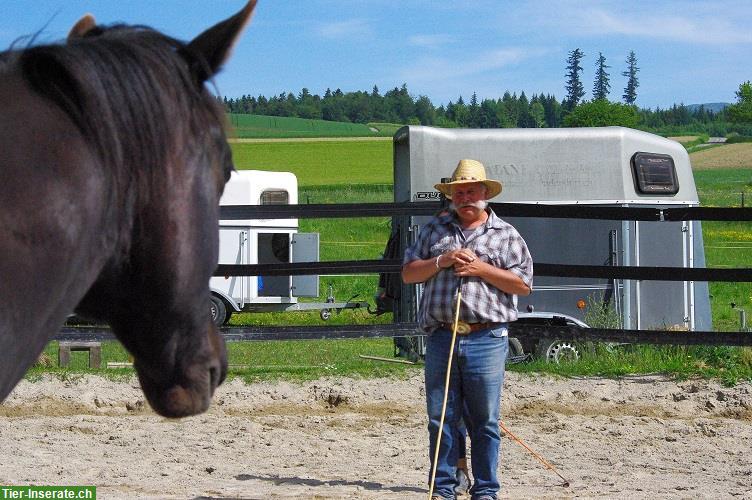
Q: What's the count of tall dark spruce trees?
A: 3